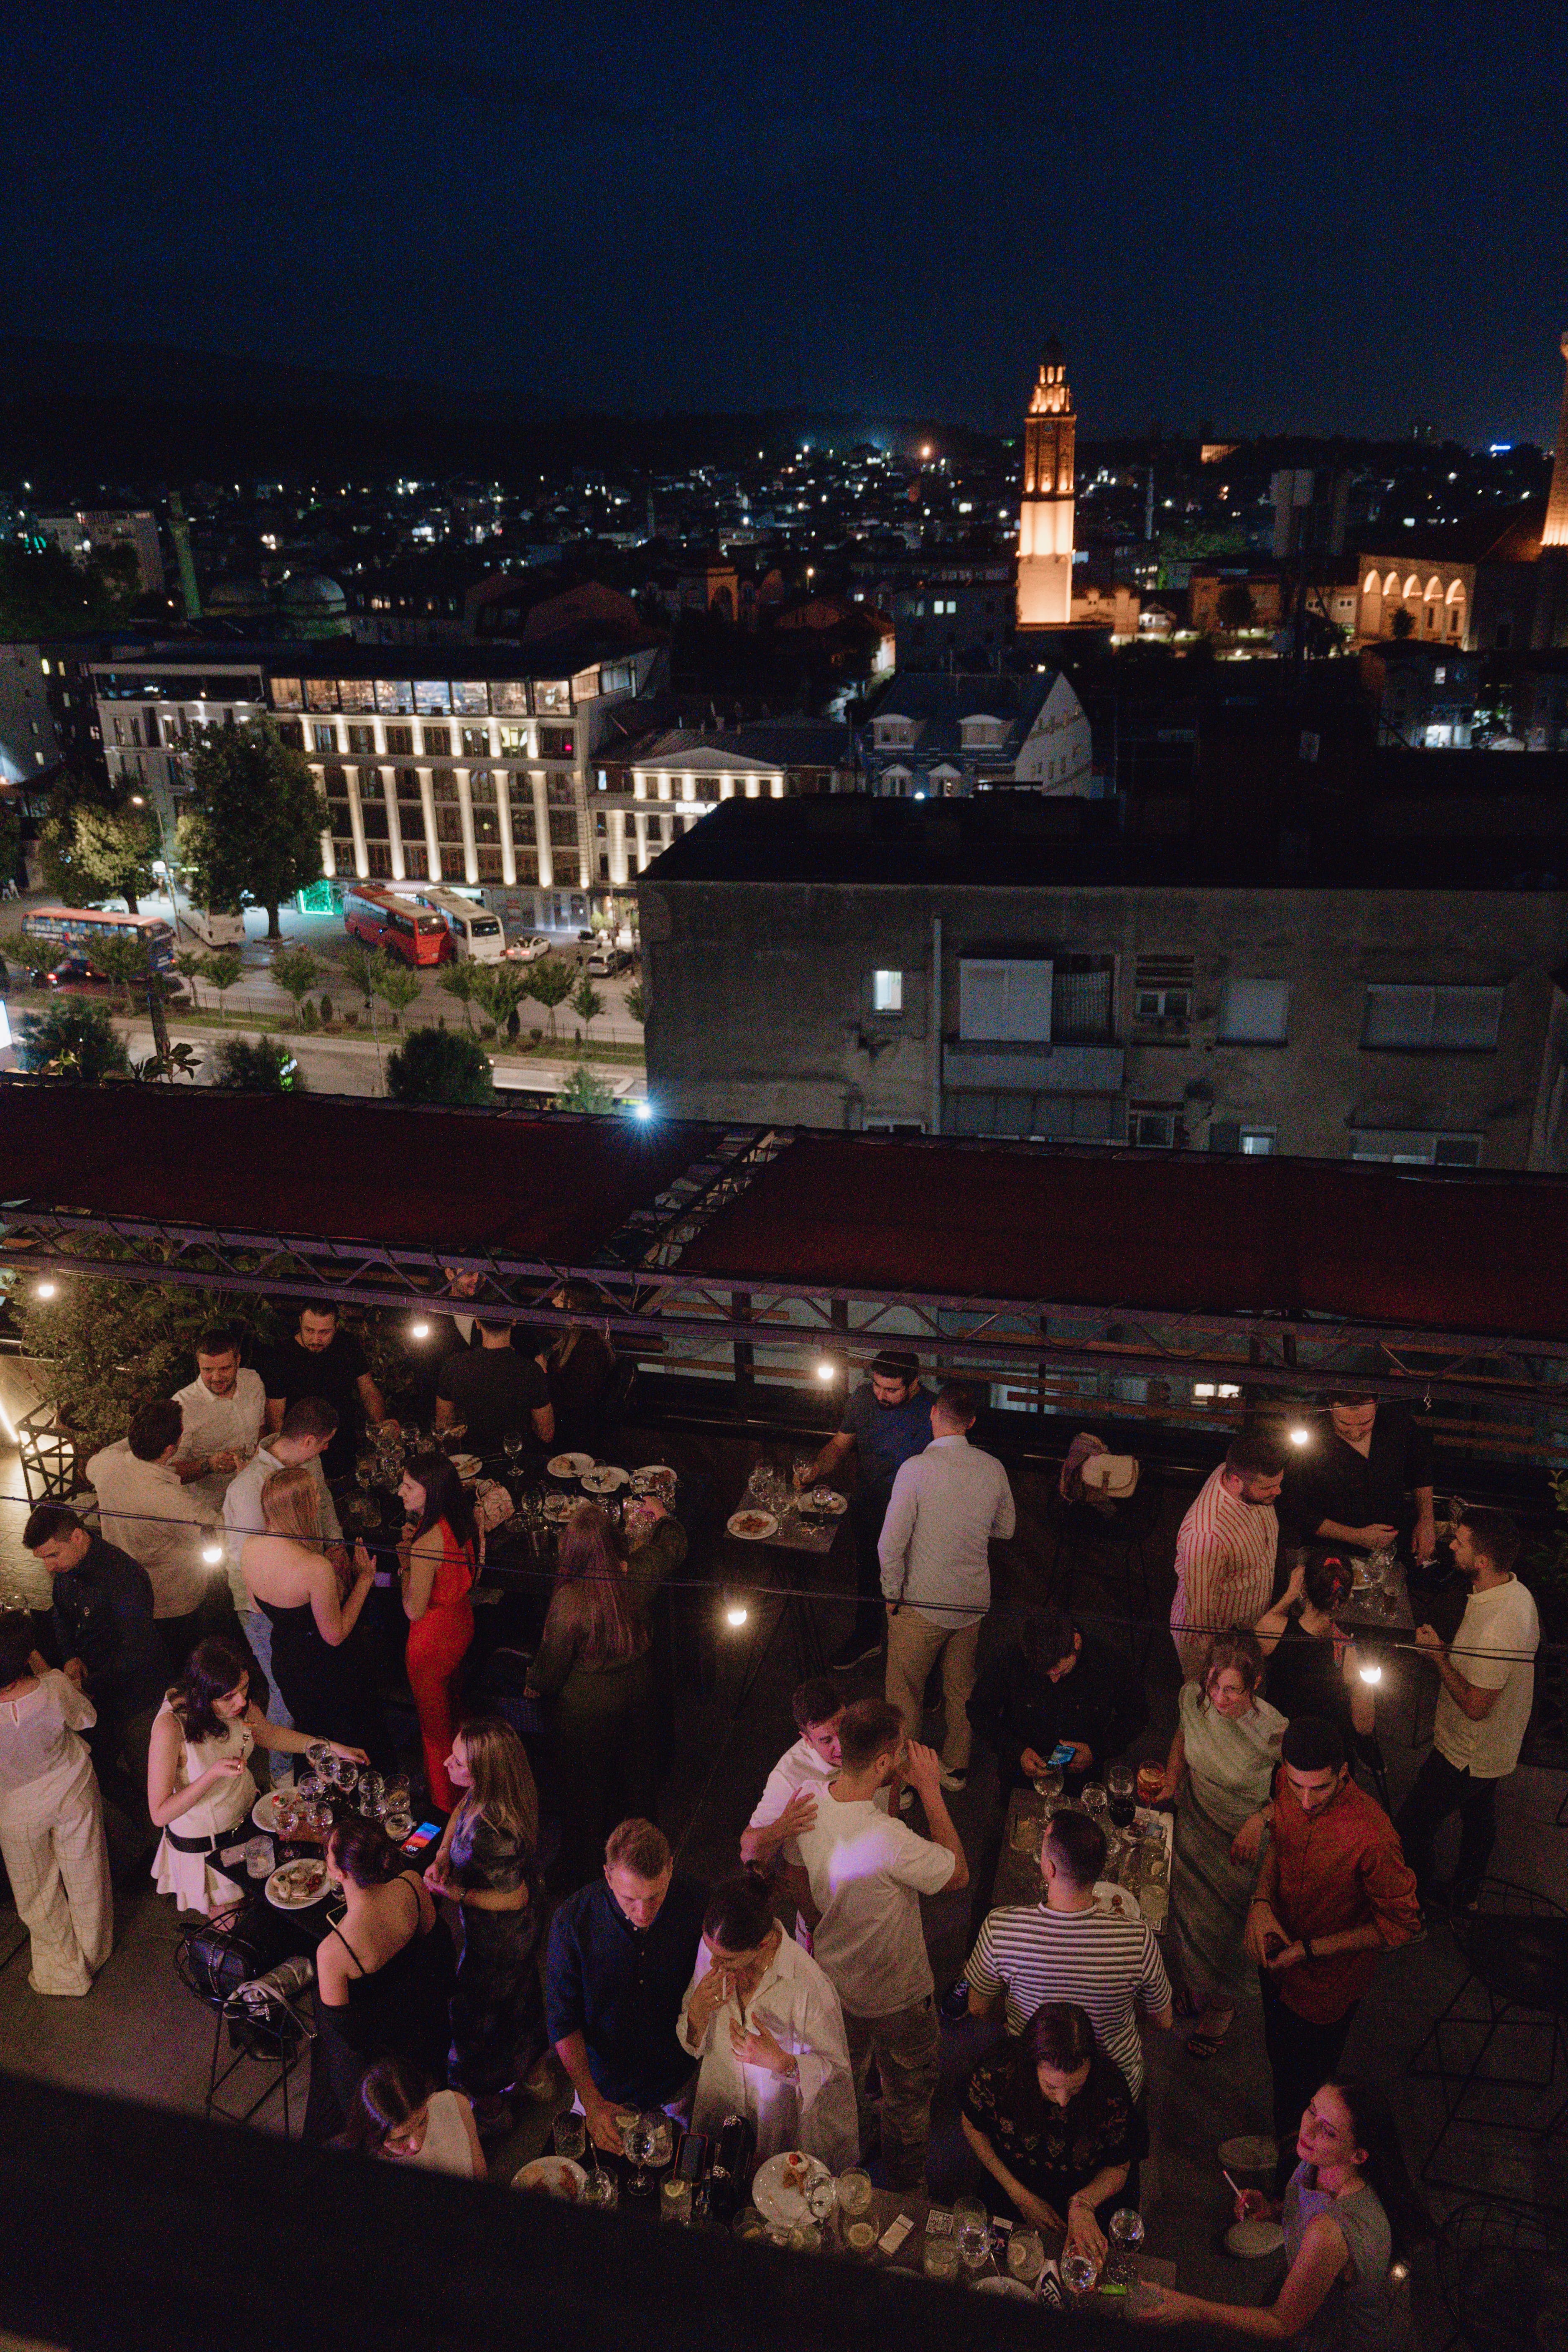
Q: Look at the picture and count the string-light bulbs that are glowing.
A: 7